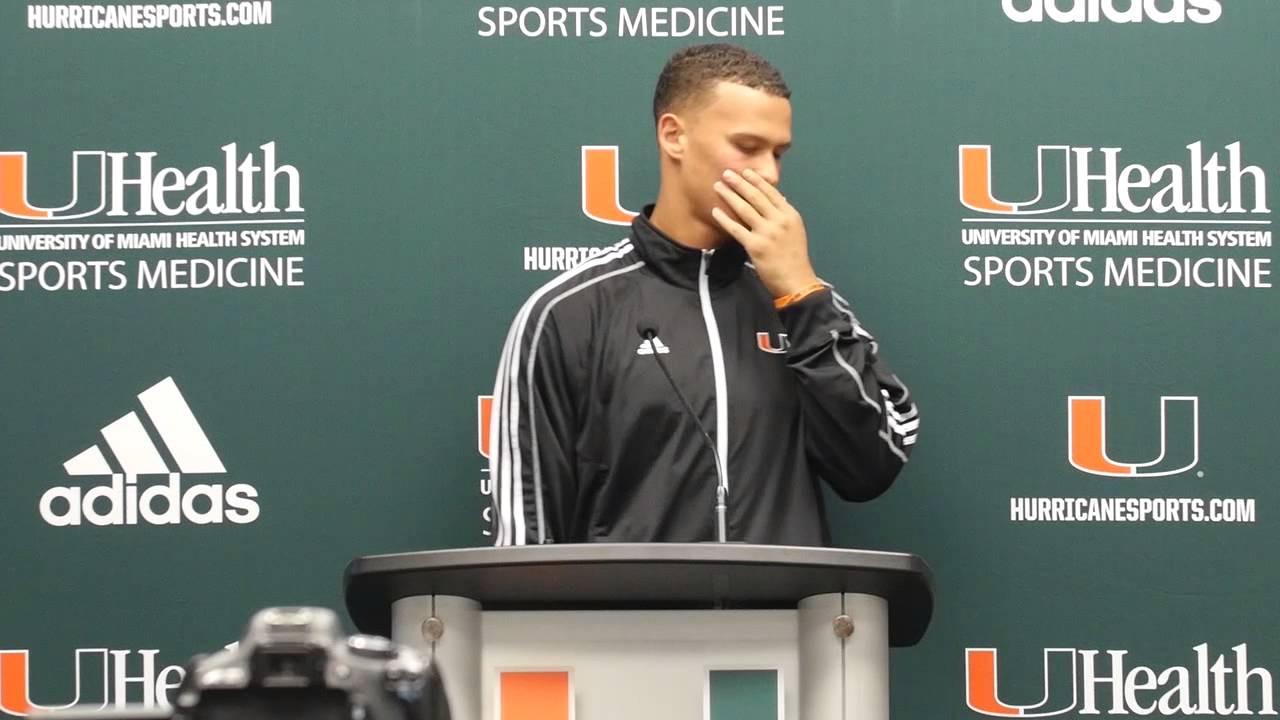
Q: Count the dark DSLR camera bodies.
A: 1